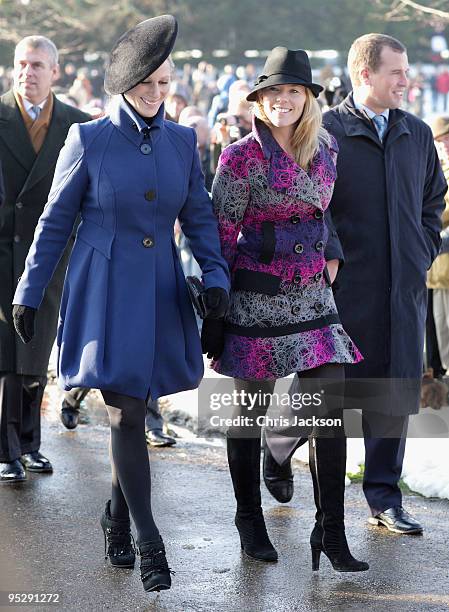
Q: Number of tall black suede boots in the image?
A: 2